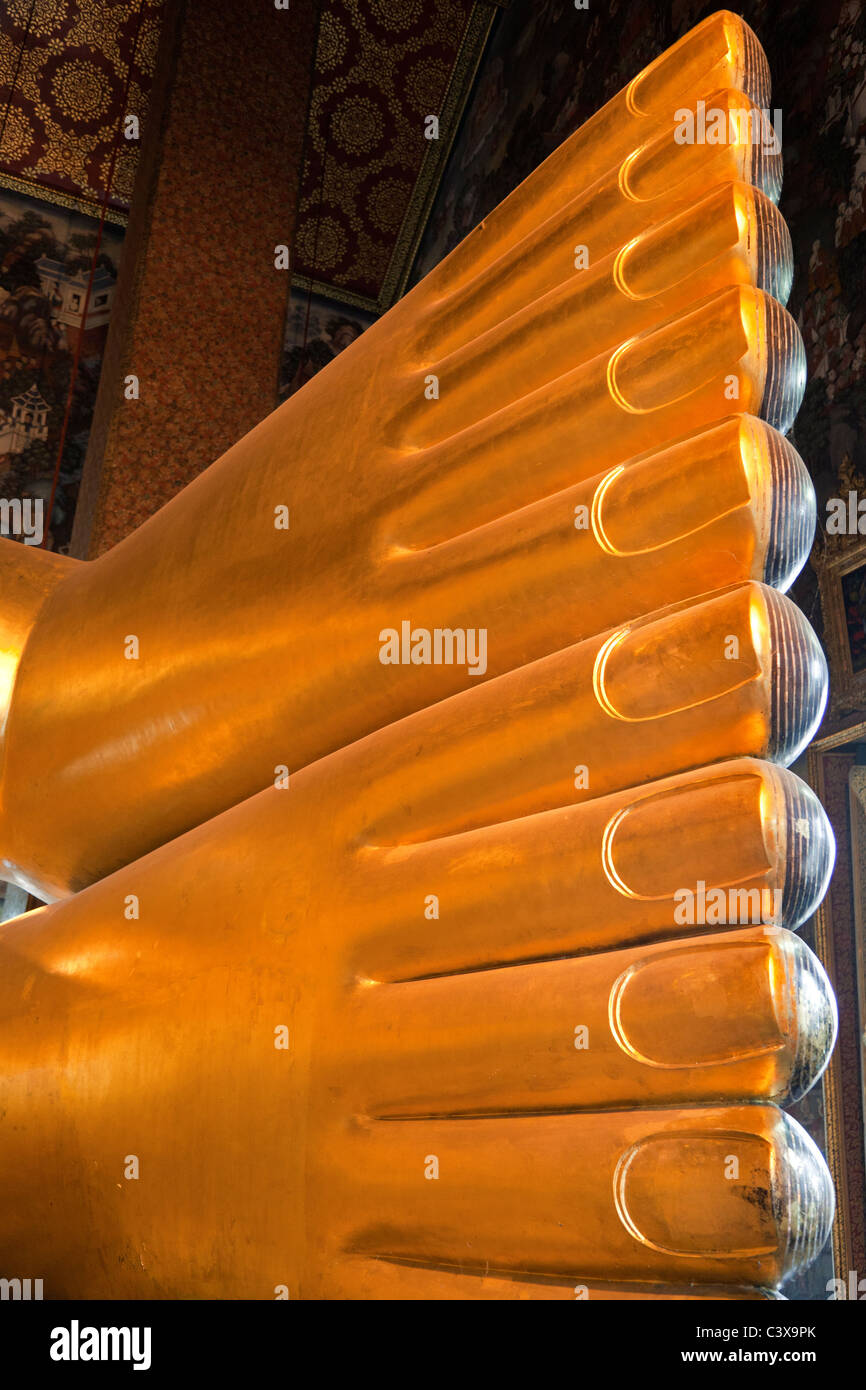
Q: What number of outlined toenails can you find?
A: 9